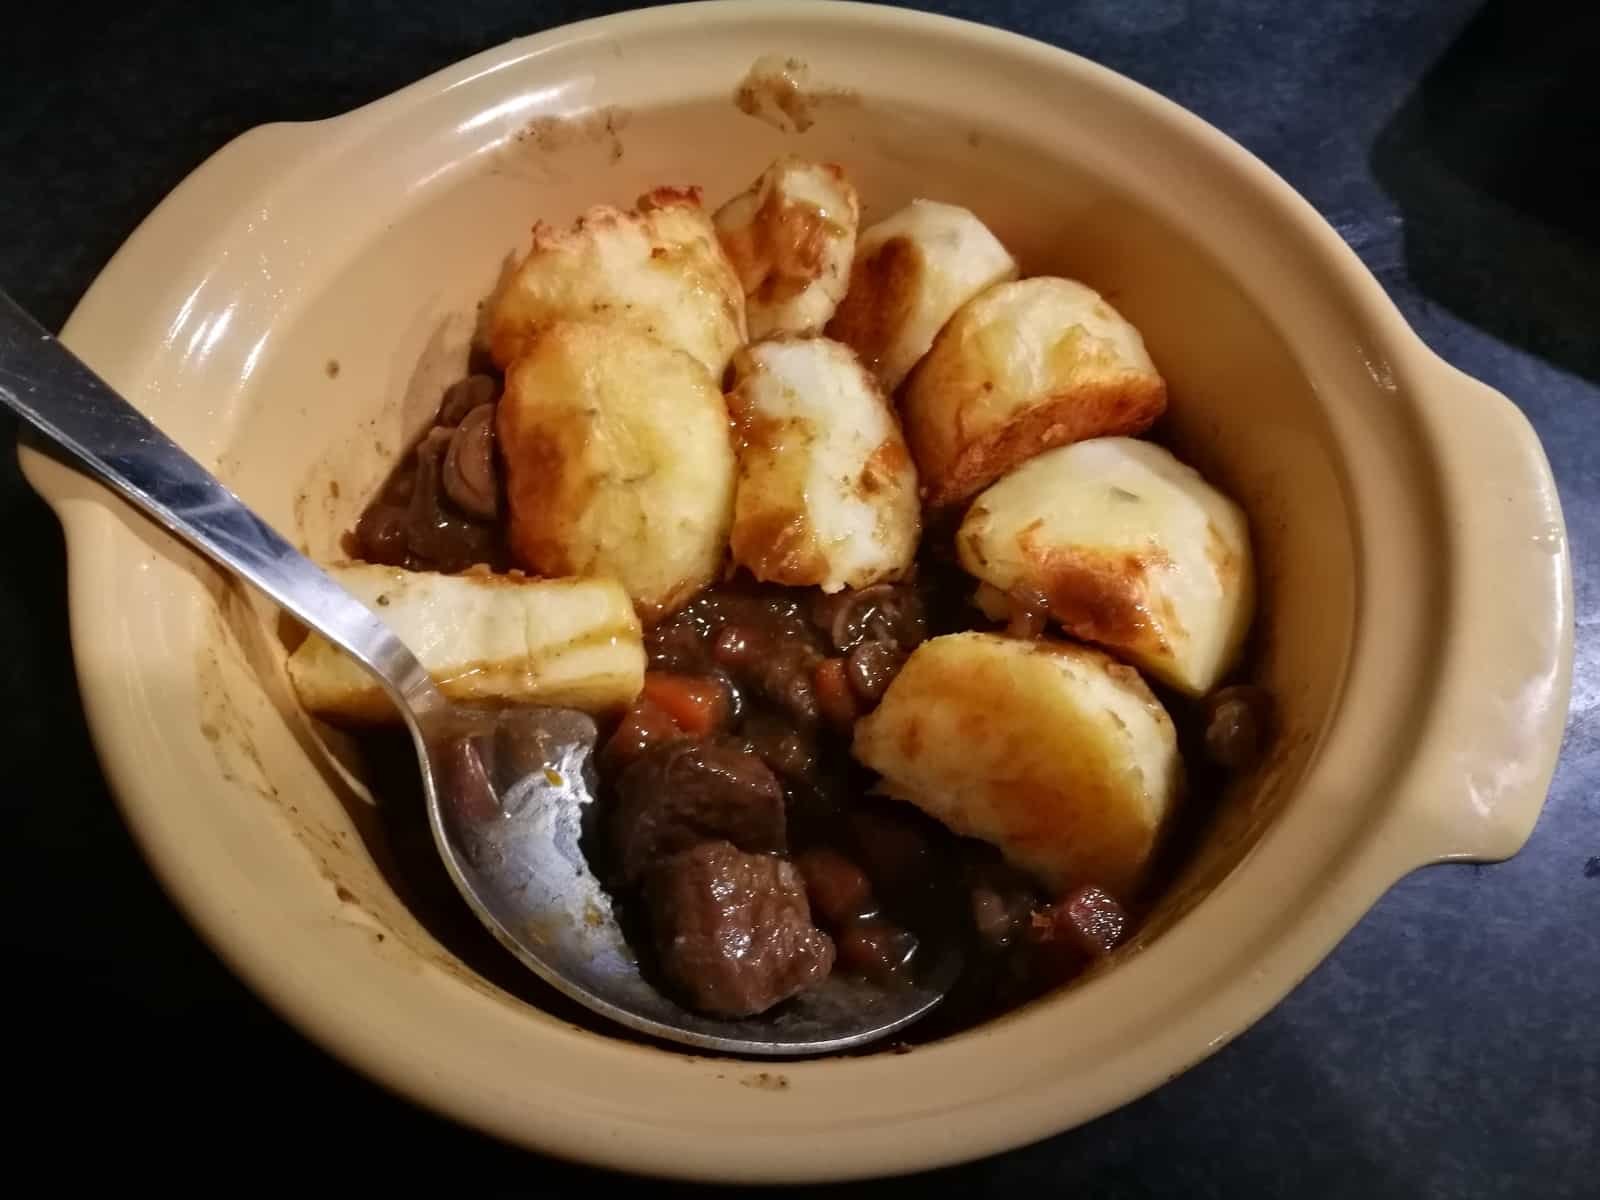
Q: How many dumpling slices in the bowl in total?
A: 9